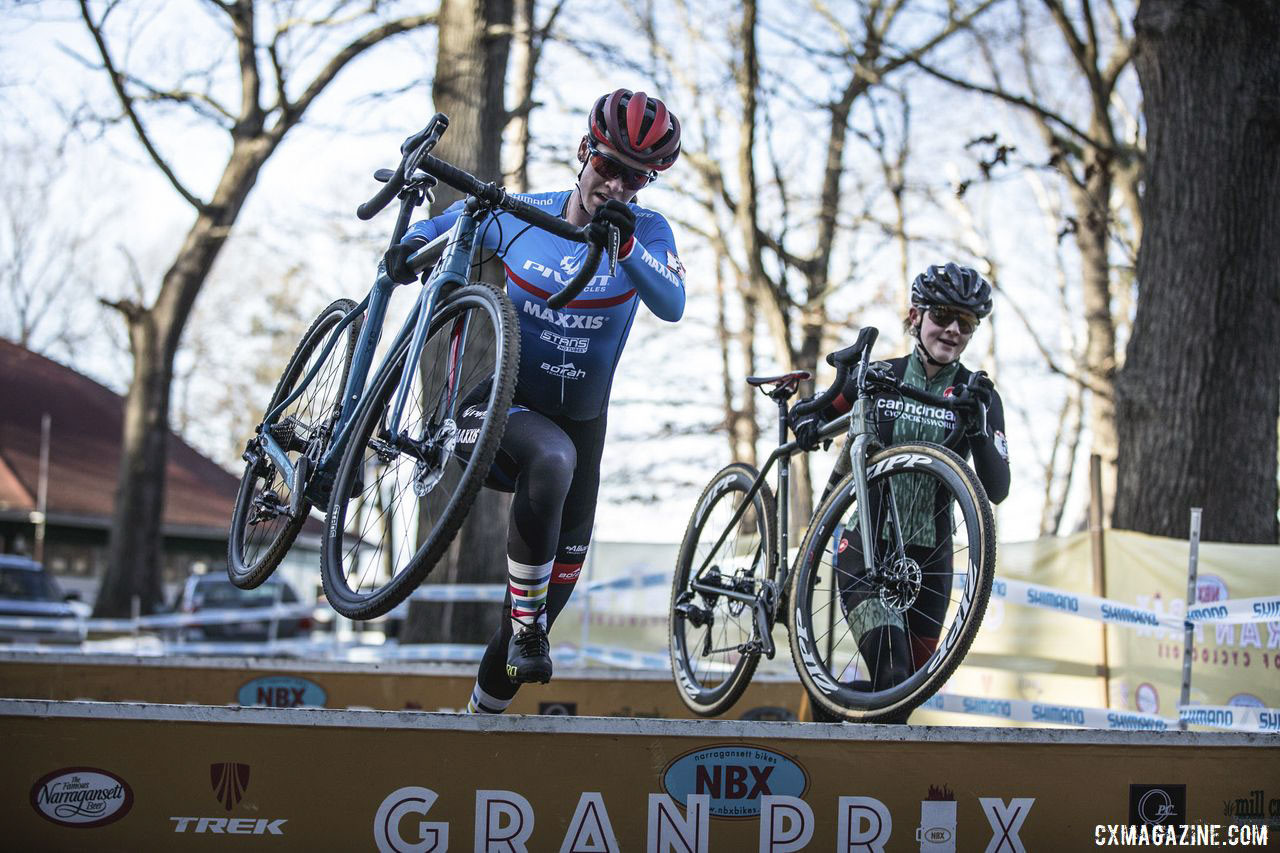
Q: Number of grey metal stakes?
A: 1